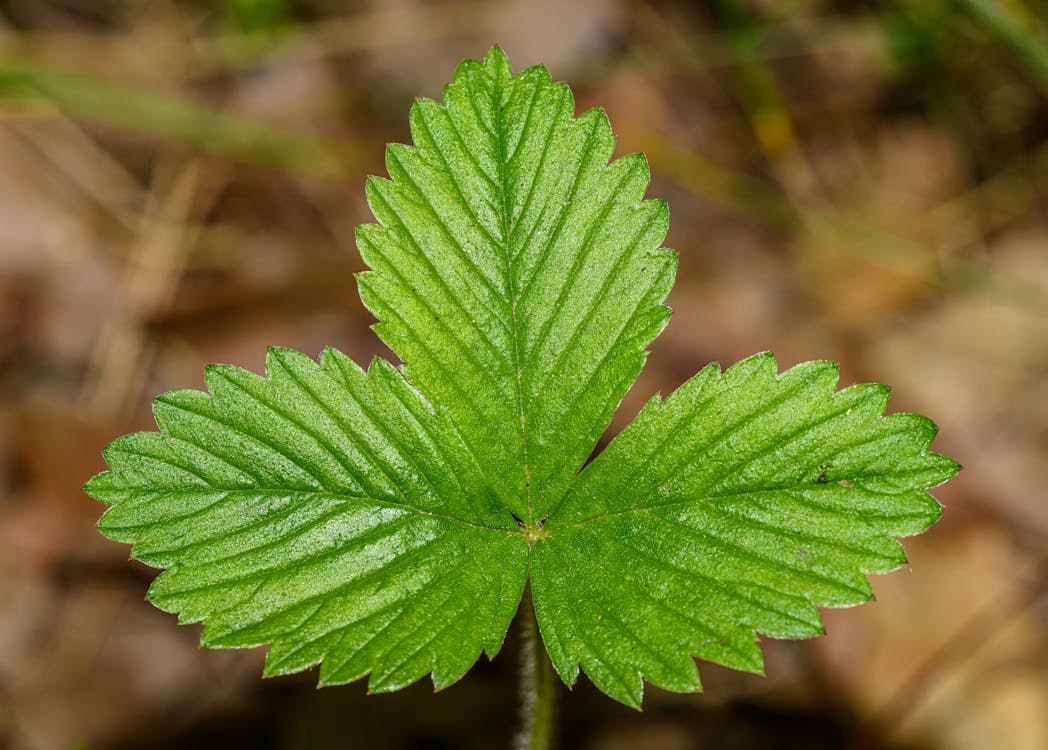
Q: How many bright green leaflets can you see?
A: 3